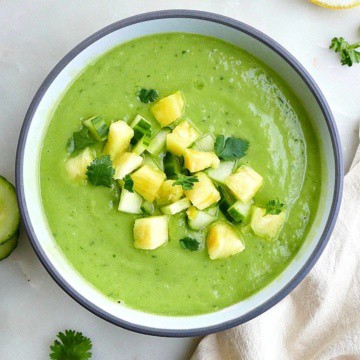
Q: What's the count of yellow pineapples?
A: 13